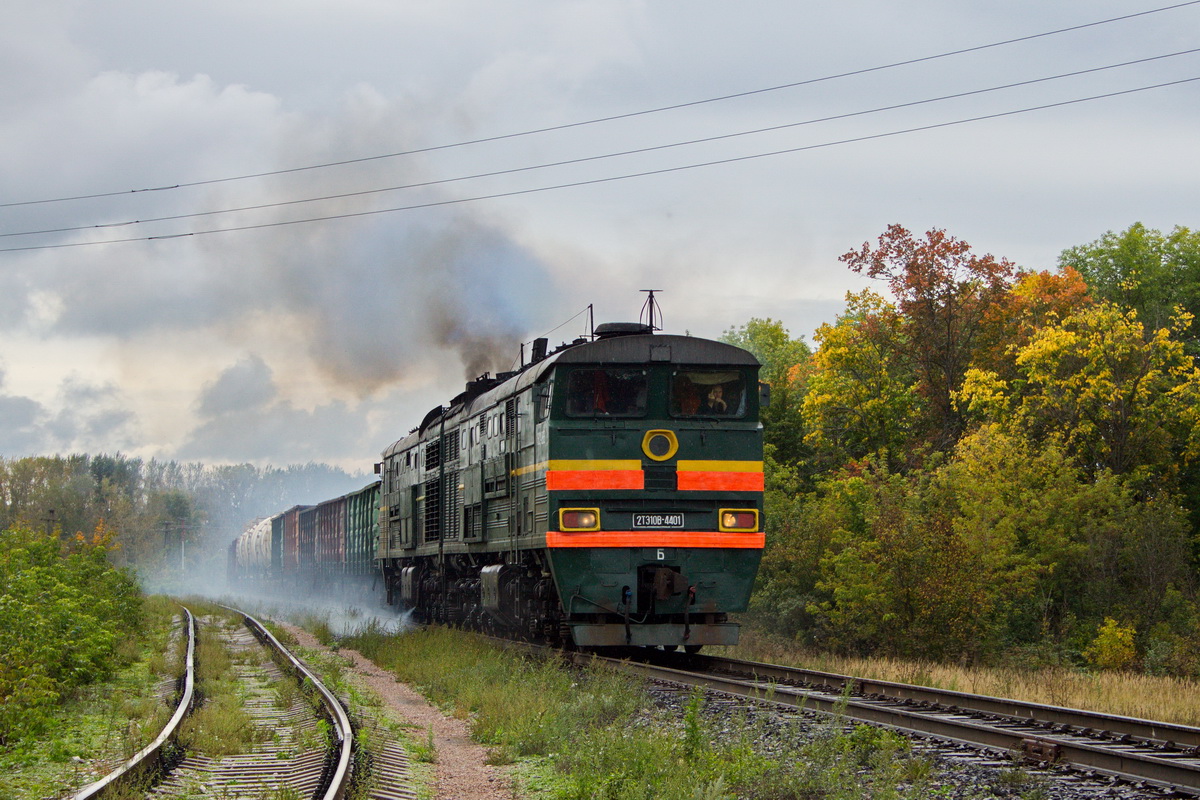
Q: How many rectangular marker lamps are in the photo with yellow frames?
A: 2